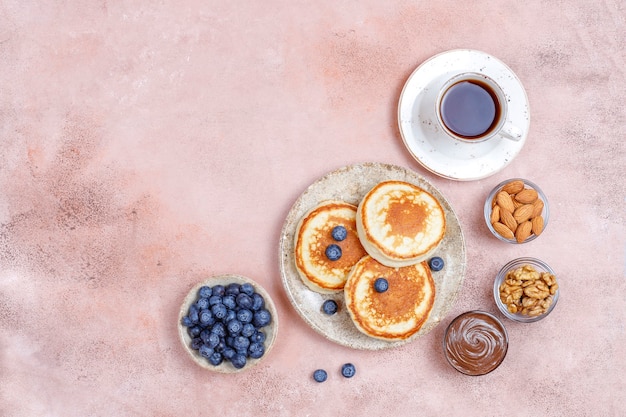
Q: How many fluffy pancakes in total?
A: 3